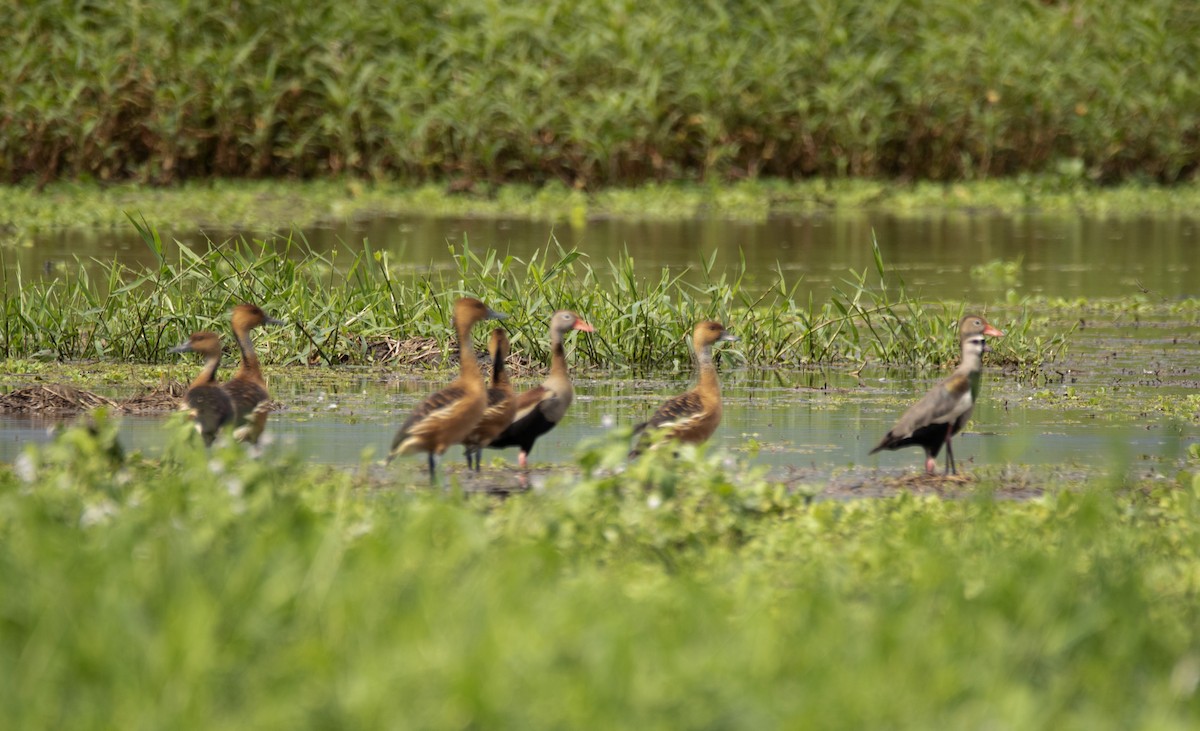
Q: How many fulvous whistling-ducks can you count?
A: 5